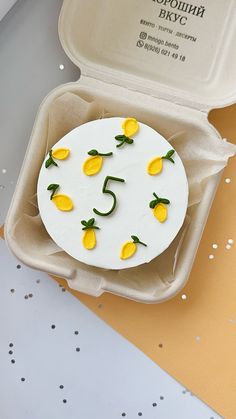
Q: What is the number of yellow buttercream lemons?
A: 8